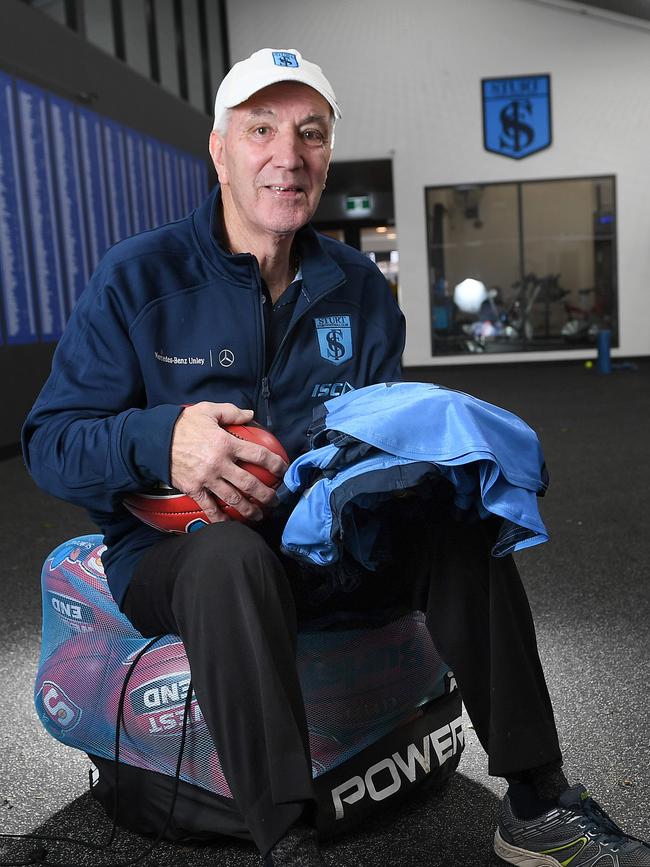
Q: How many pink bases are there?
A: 0